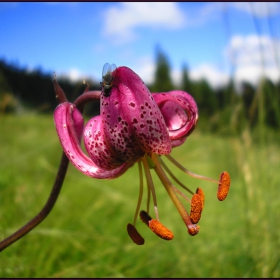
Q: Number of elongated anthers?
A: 6